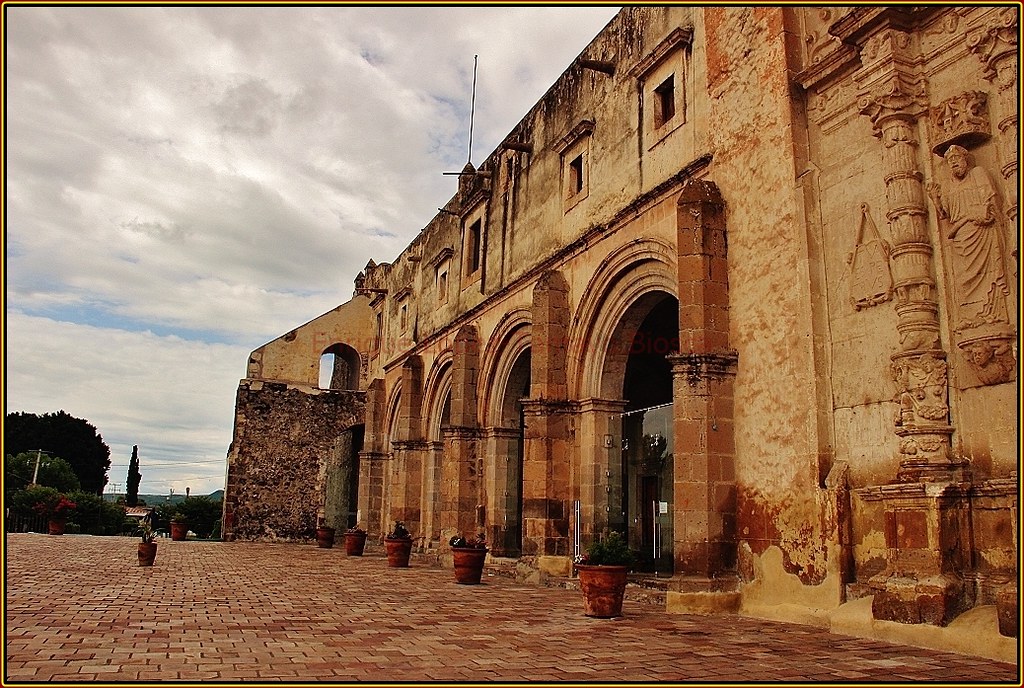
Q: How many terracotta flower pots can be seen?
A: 8